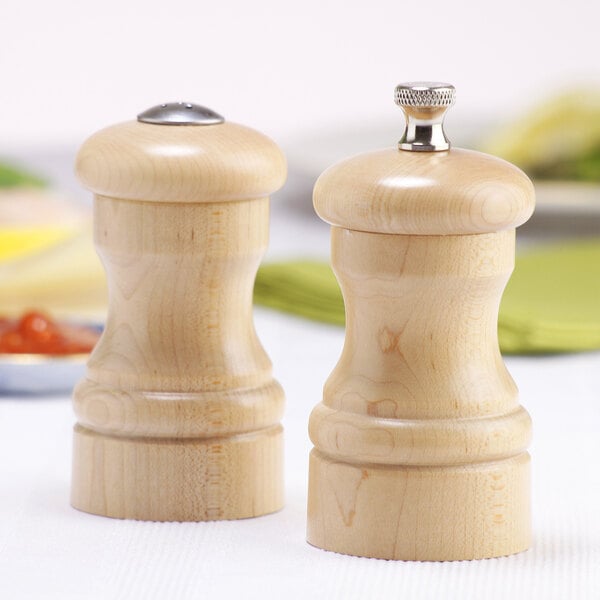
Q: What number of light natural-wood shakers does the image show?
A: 2